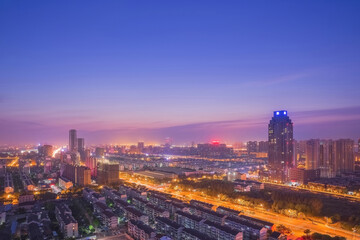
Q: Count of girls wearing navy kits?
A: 0